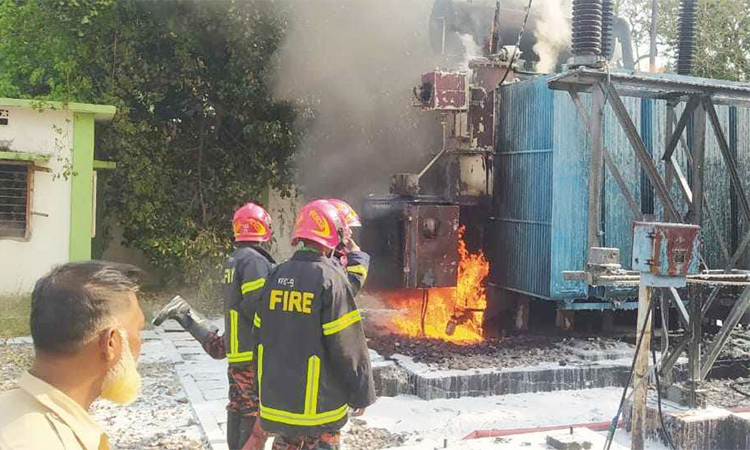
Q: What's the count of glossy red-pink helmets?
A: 3